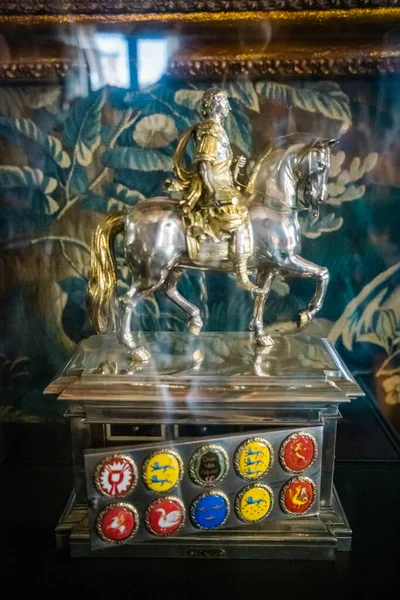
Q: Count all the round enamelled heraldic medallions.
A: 10